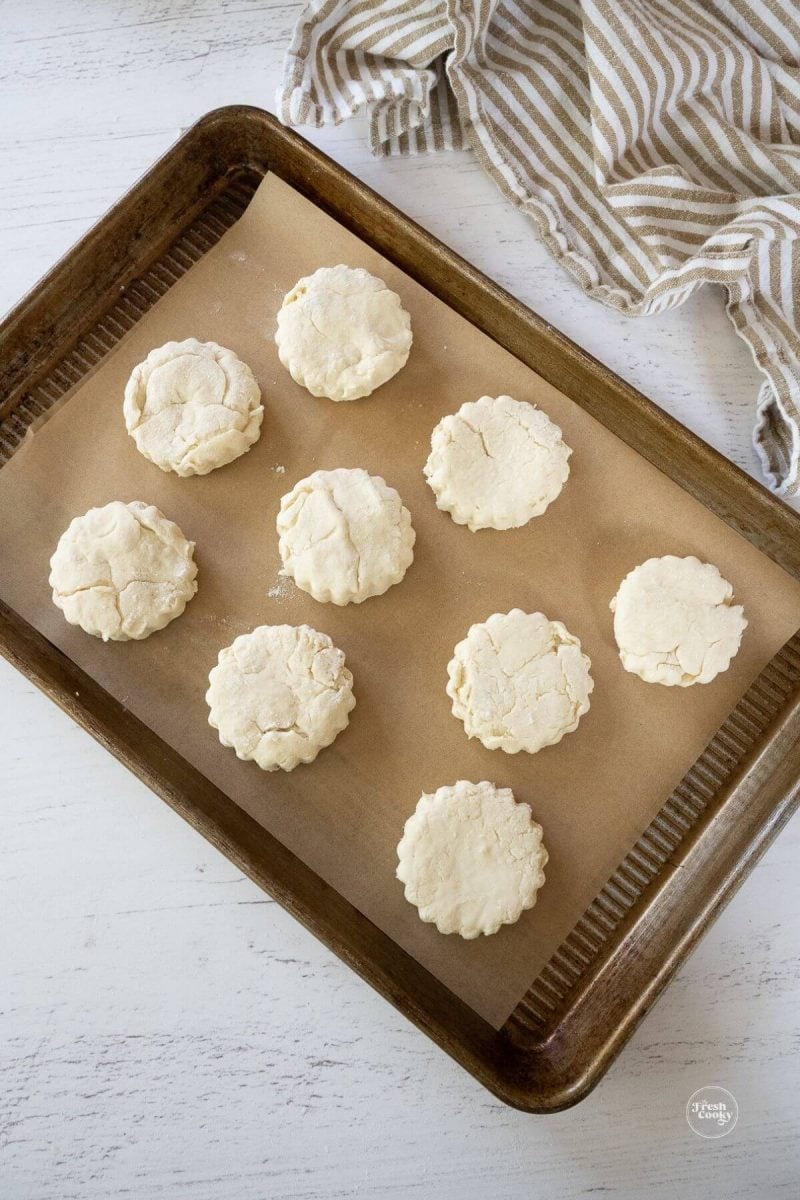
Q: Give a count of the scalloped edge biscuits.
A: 9